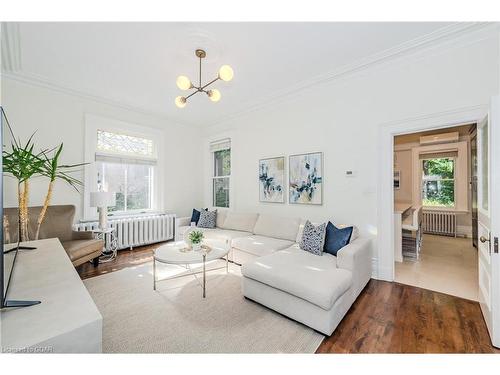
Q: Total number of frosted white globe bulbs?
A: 4